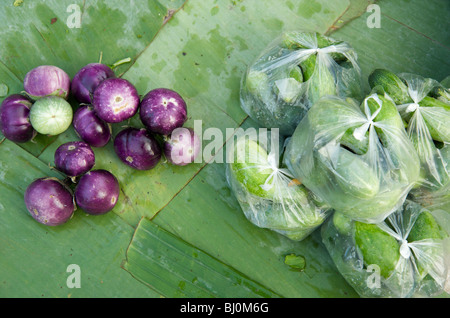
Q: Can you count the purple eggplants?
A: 11